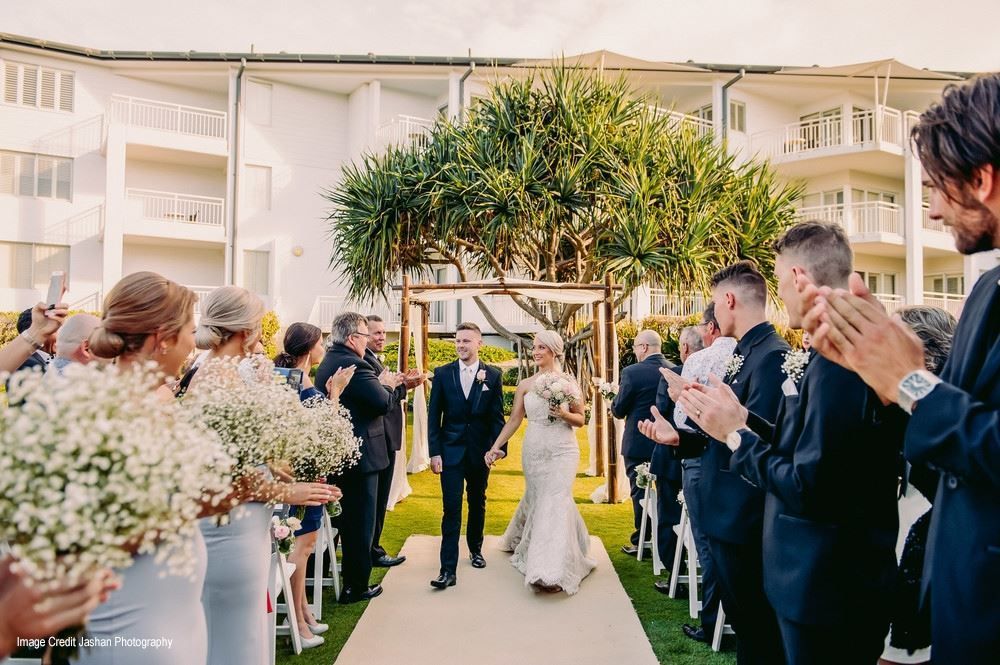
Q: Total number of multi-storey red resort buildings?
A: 0